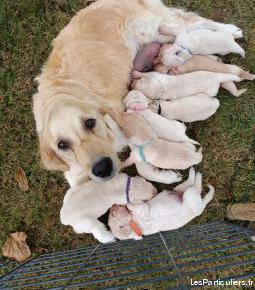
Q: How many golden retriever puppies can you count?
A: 8